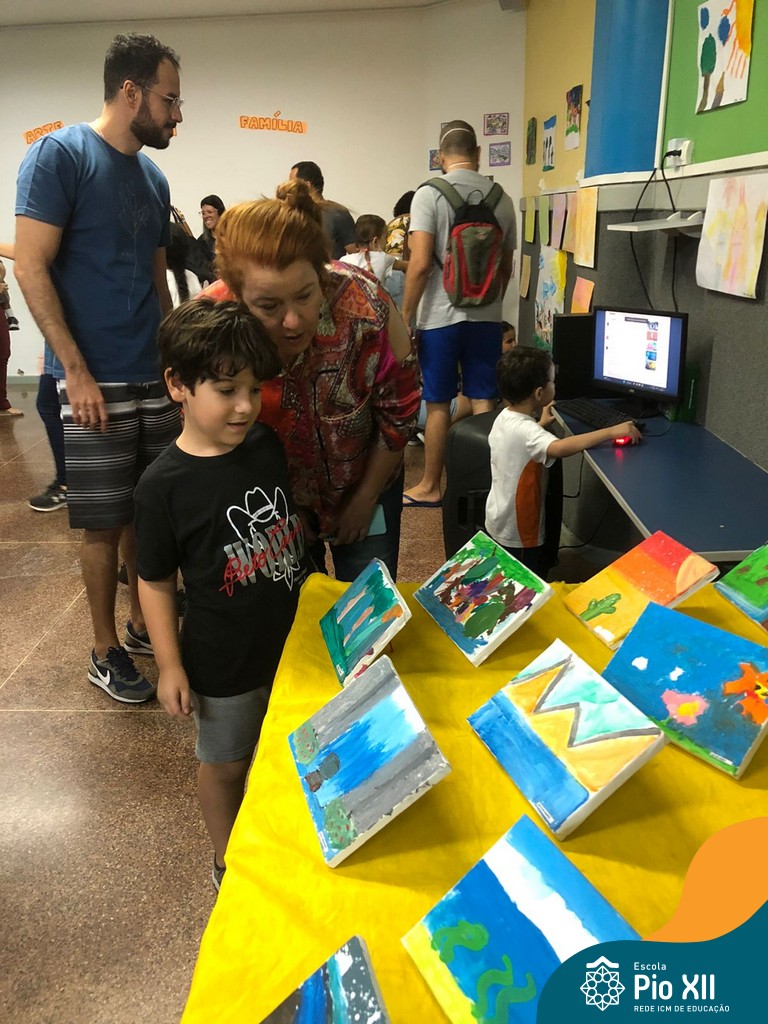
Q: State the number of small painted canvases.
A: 9